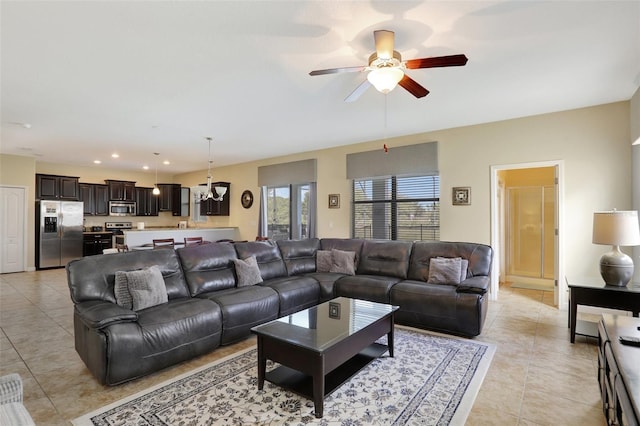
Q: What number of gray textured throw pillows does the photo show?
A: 7